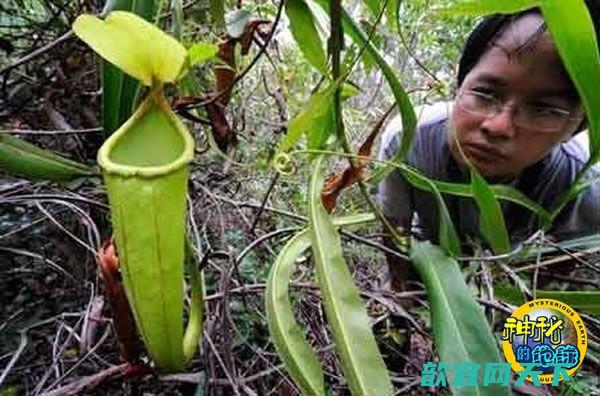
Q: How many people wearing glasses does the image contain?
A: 1